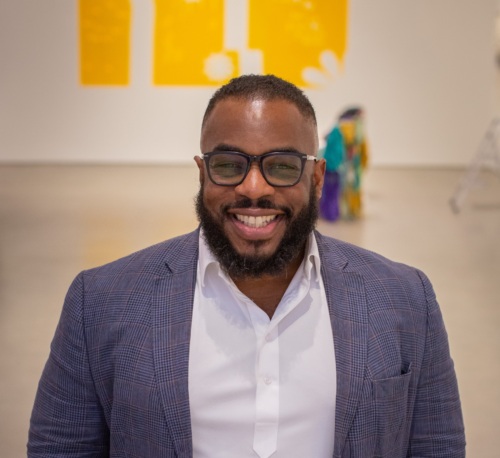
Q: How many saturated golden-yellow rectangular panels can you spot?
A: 3